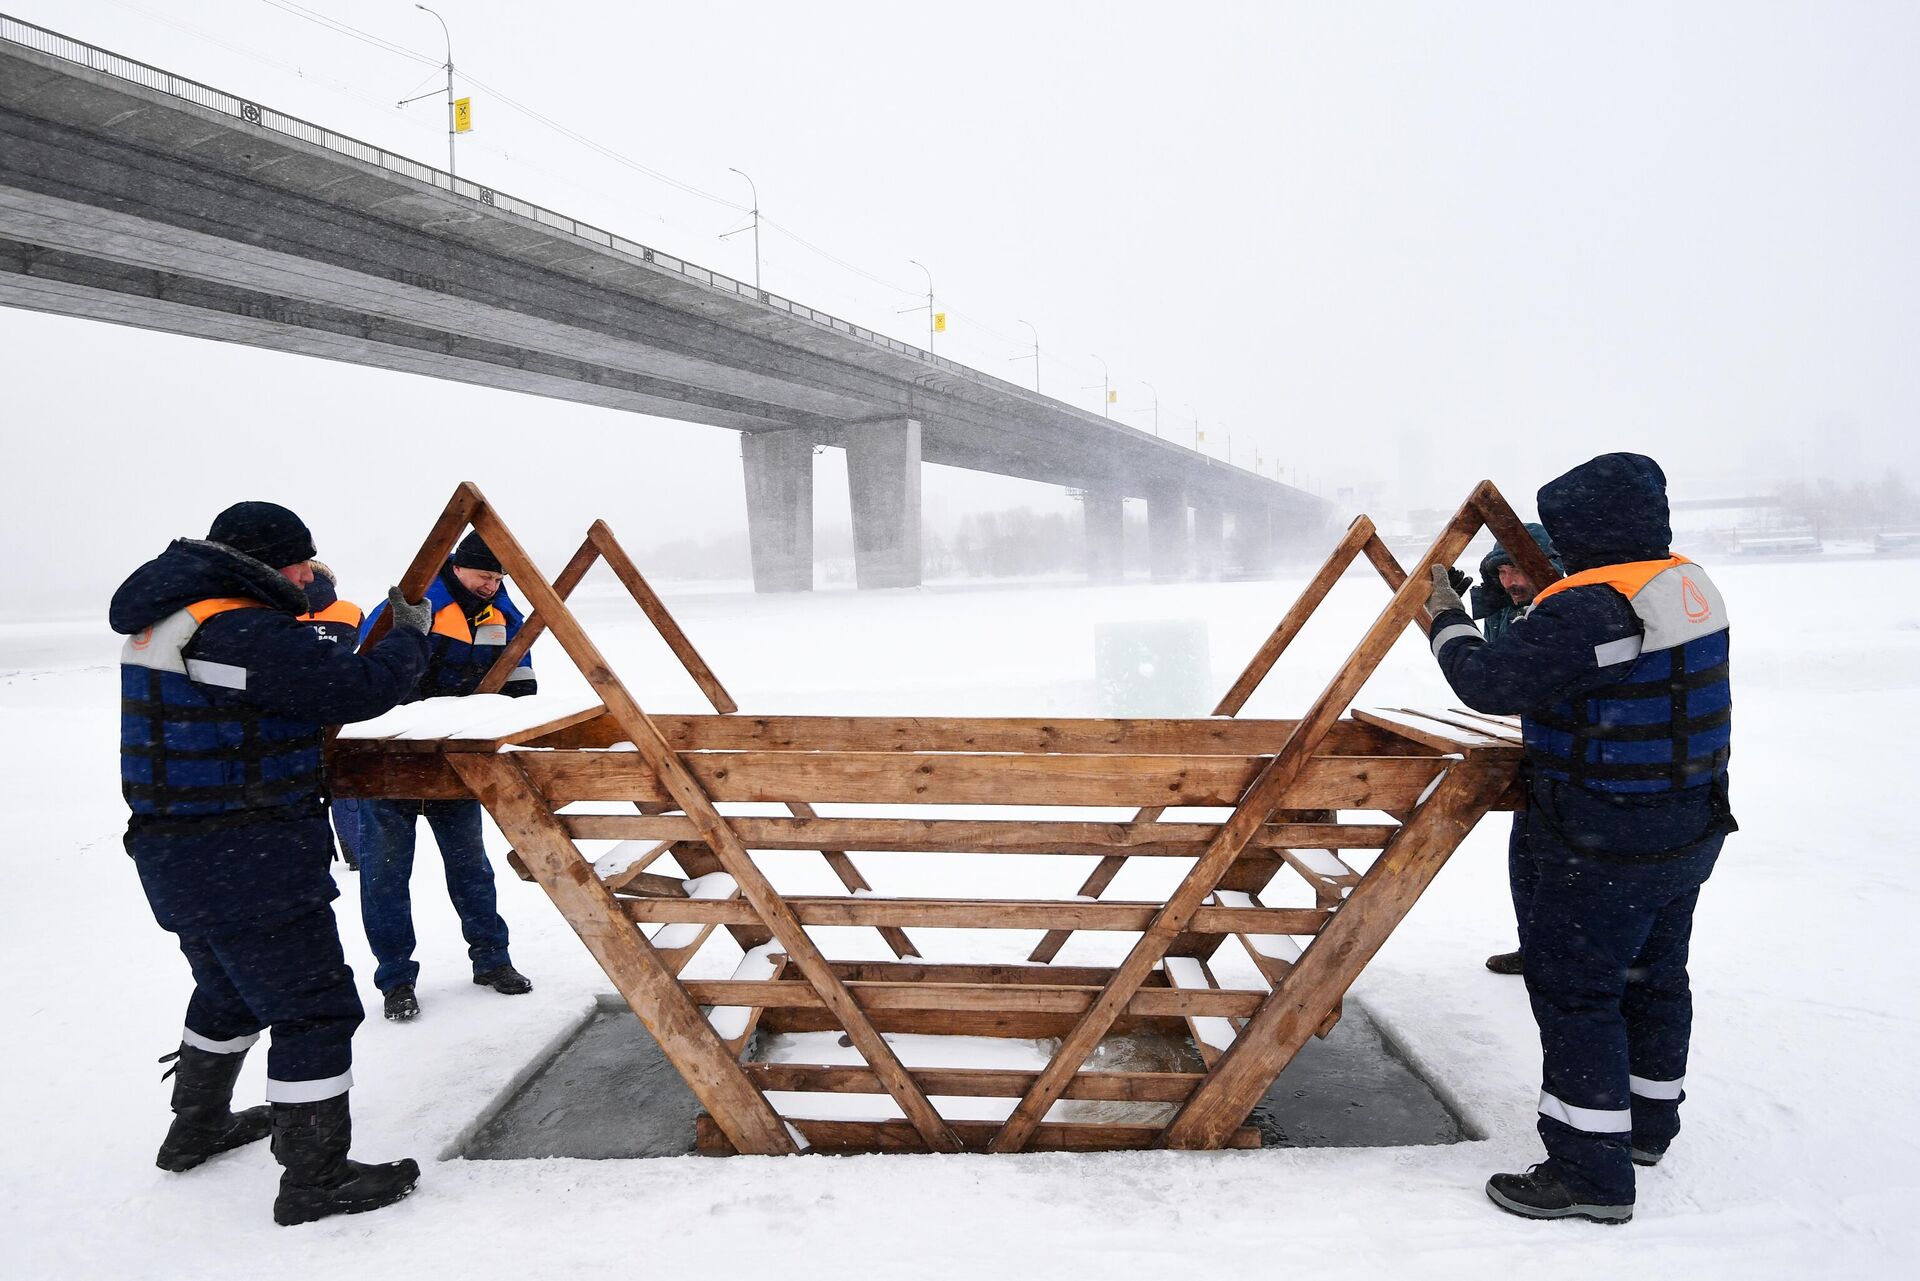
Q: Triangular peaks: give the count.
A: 4